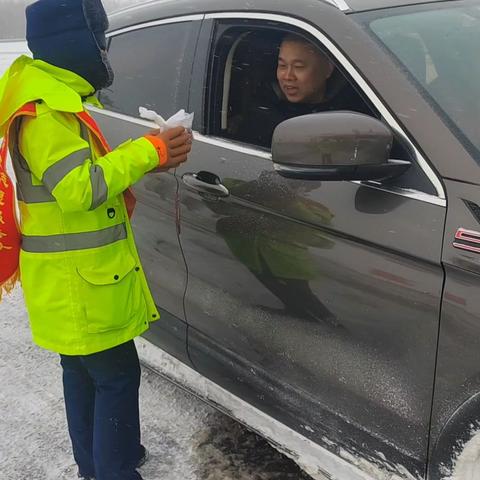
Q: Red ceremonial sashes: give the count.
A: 1